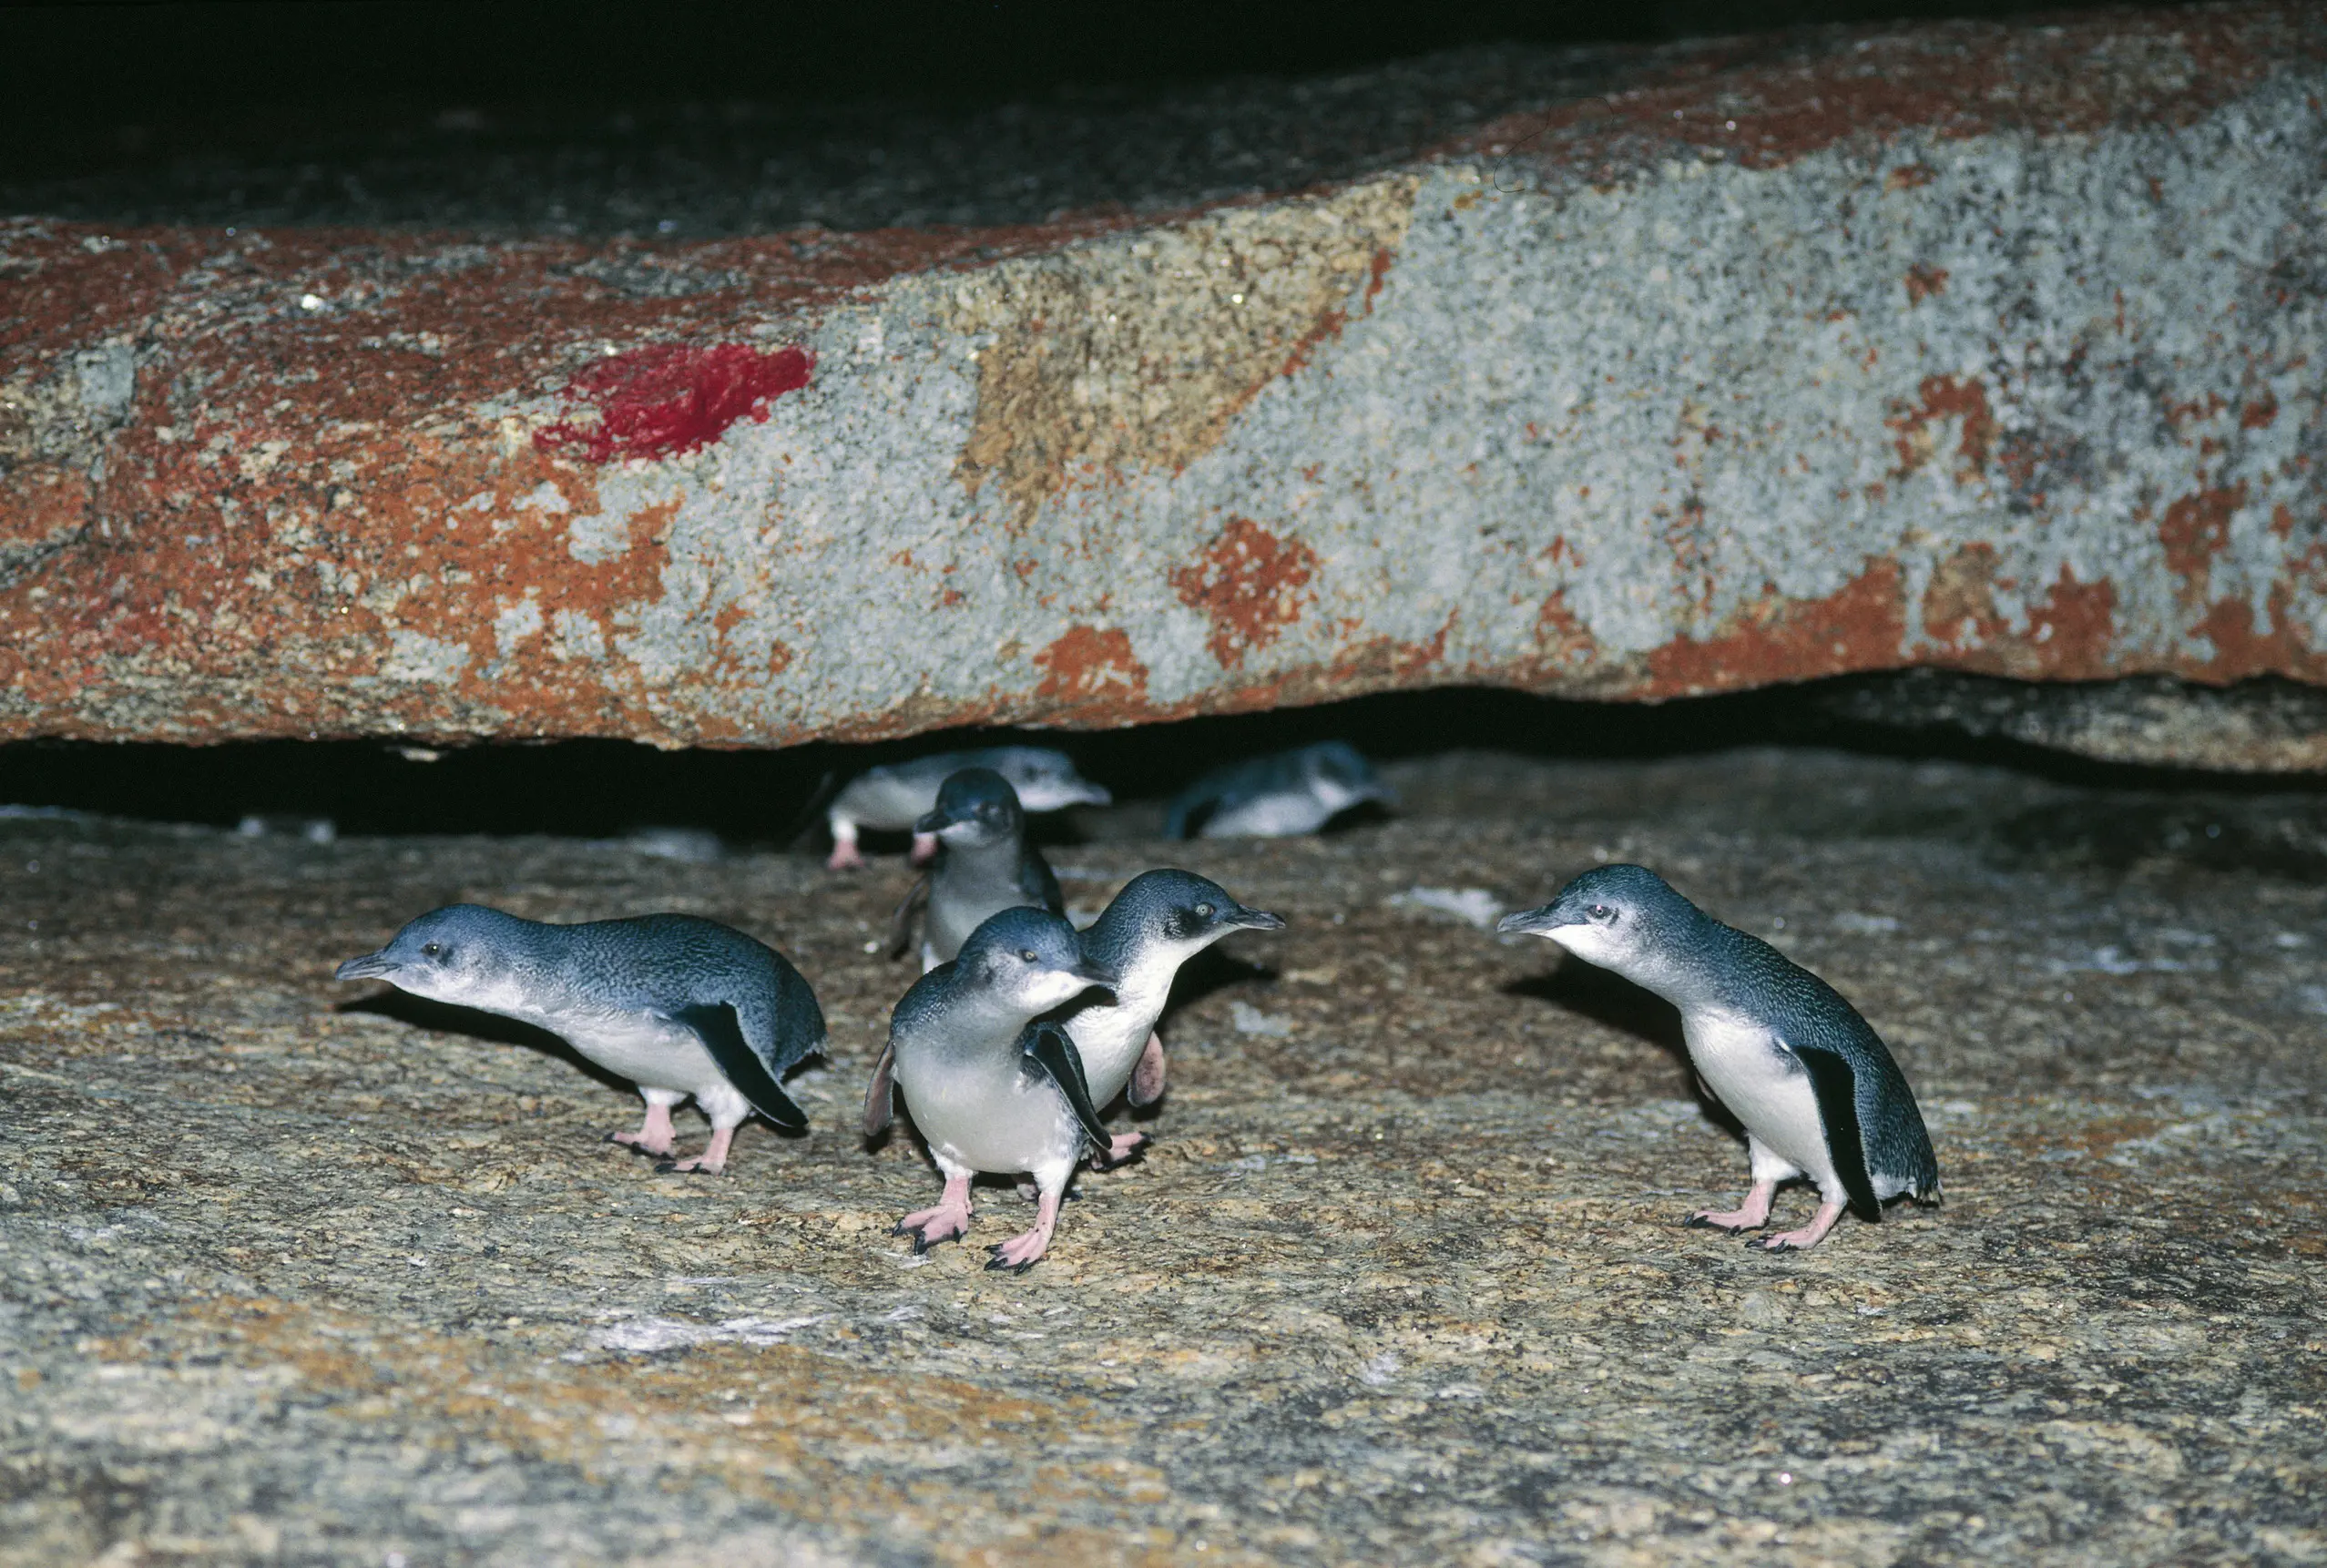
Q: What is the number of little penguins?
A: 7